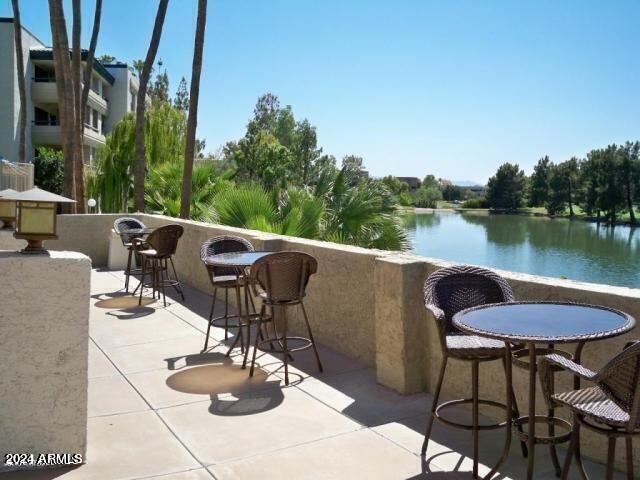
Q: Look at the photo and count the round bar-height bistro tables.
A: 3